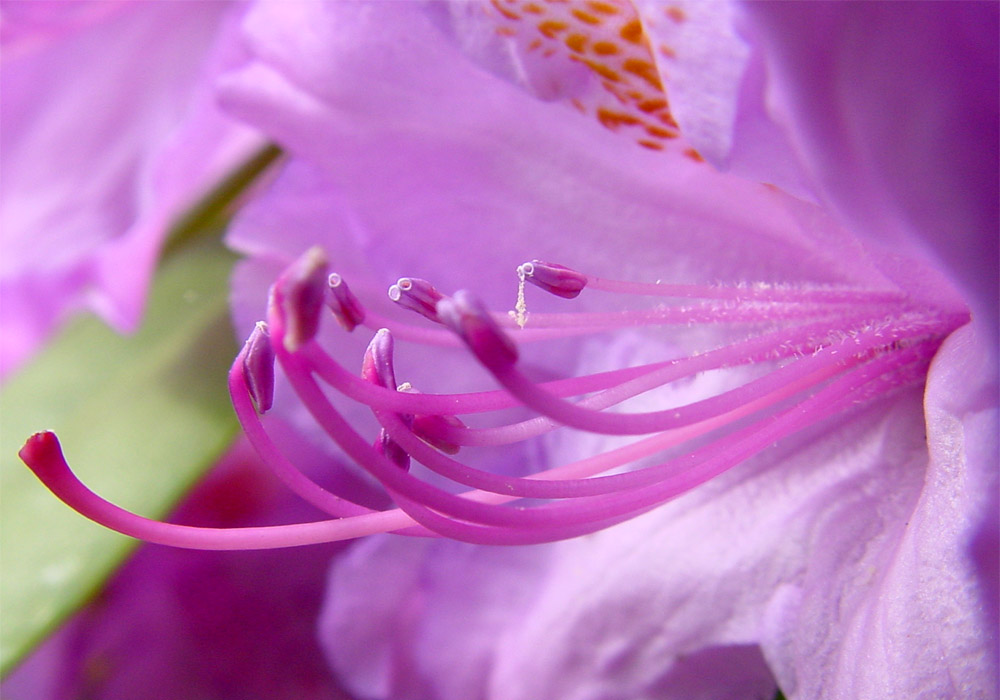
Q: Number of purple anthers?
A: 9